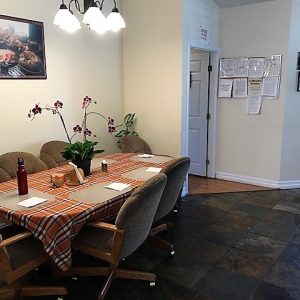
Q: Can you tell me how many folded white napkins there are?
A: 4